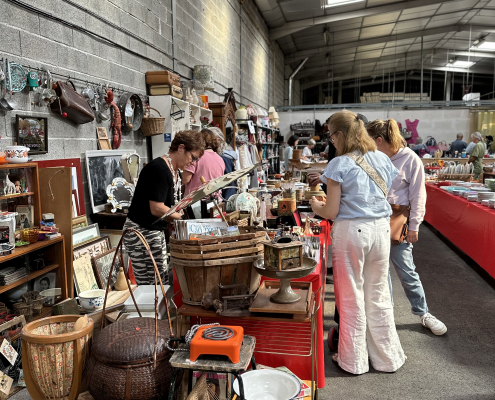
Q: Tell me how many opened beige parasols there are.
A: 1